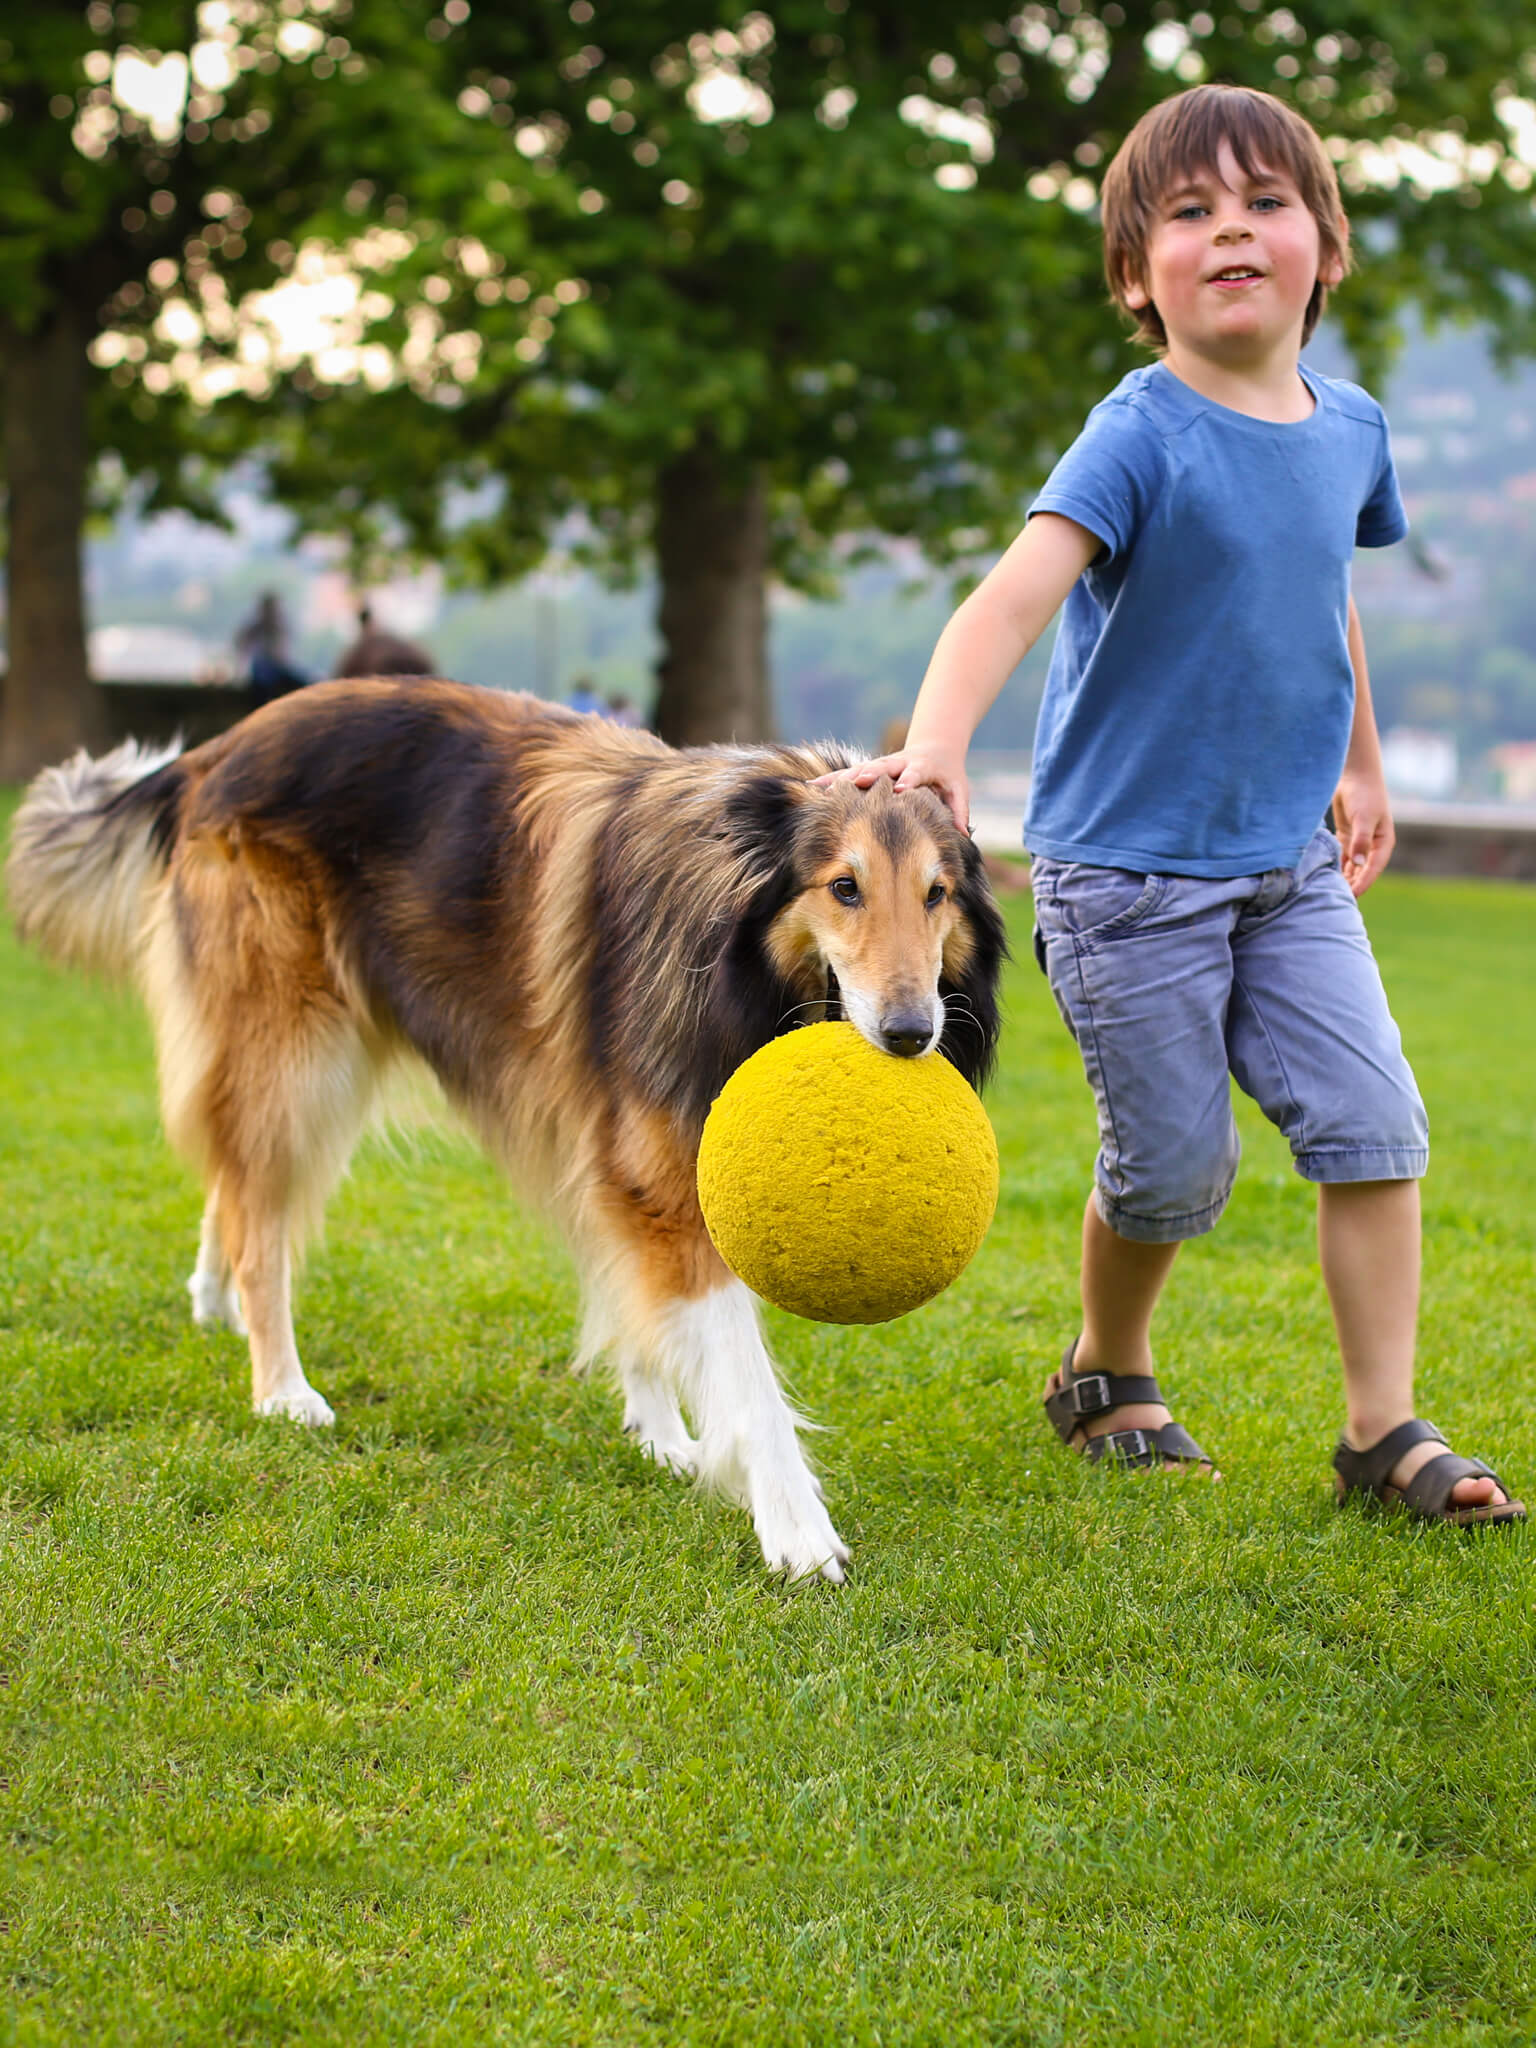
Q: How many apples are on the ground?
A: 0